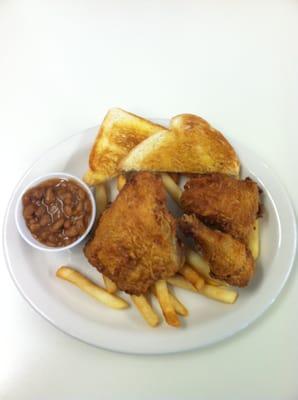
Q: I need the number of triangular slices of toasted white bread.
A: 2